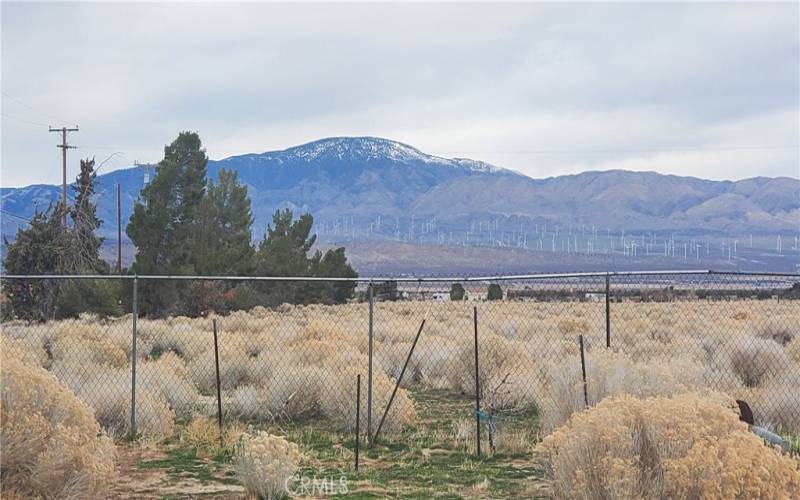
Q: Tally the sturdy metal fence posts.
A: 3